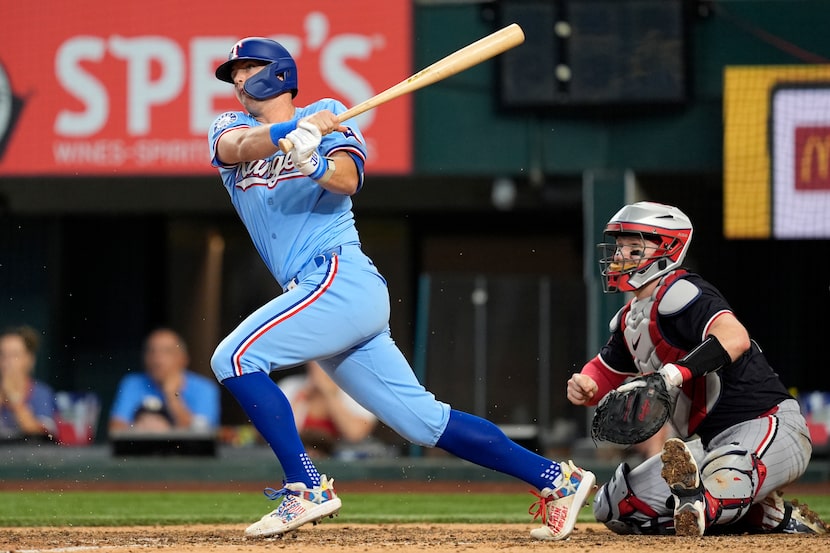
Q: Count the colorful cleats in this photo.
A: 2